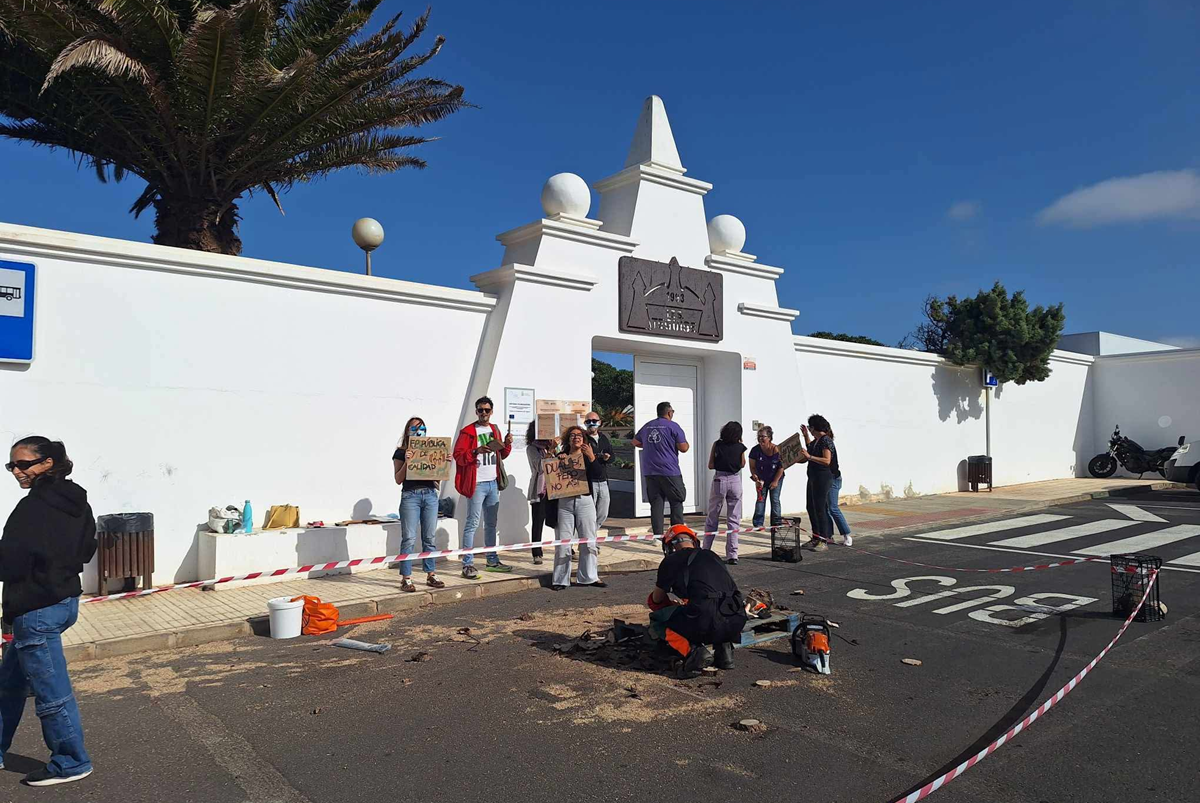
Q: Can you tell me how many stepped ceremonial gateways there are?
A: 1